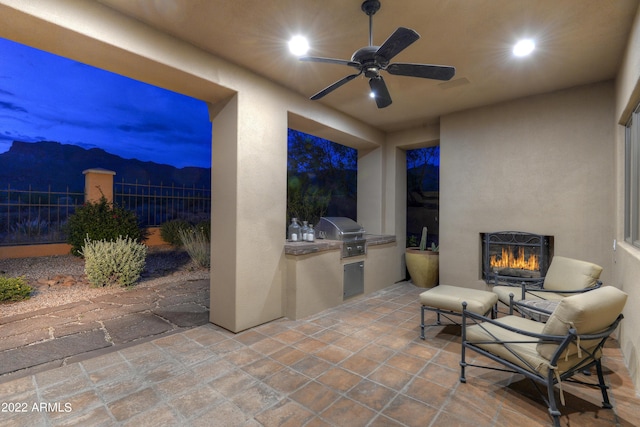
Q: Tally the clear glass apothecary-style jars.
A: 3